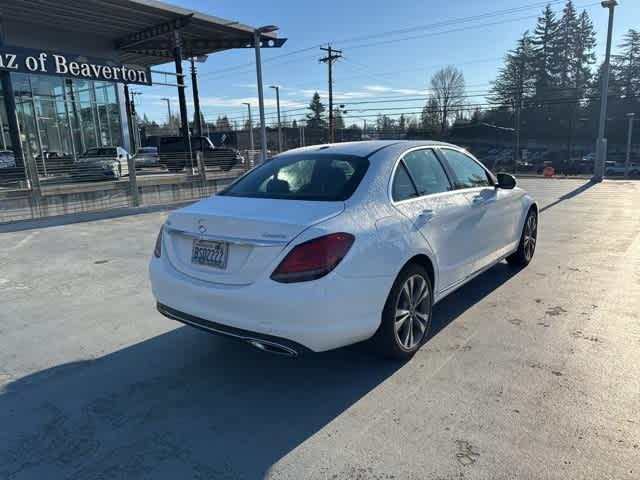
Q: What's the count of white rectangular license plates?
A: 1